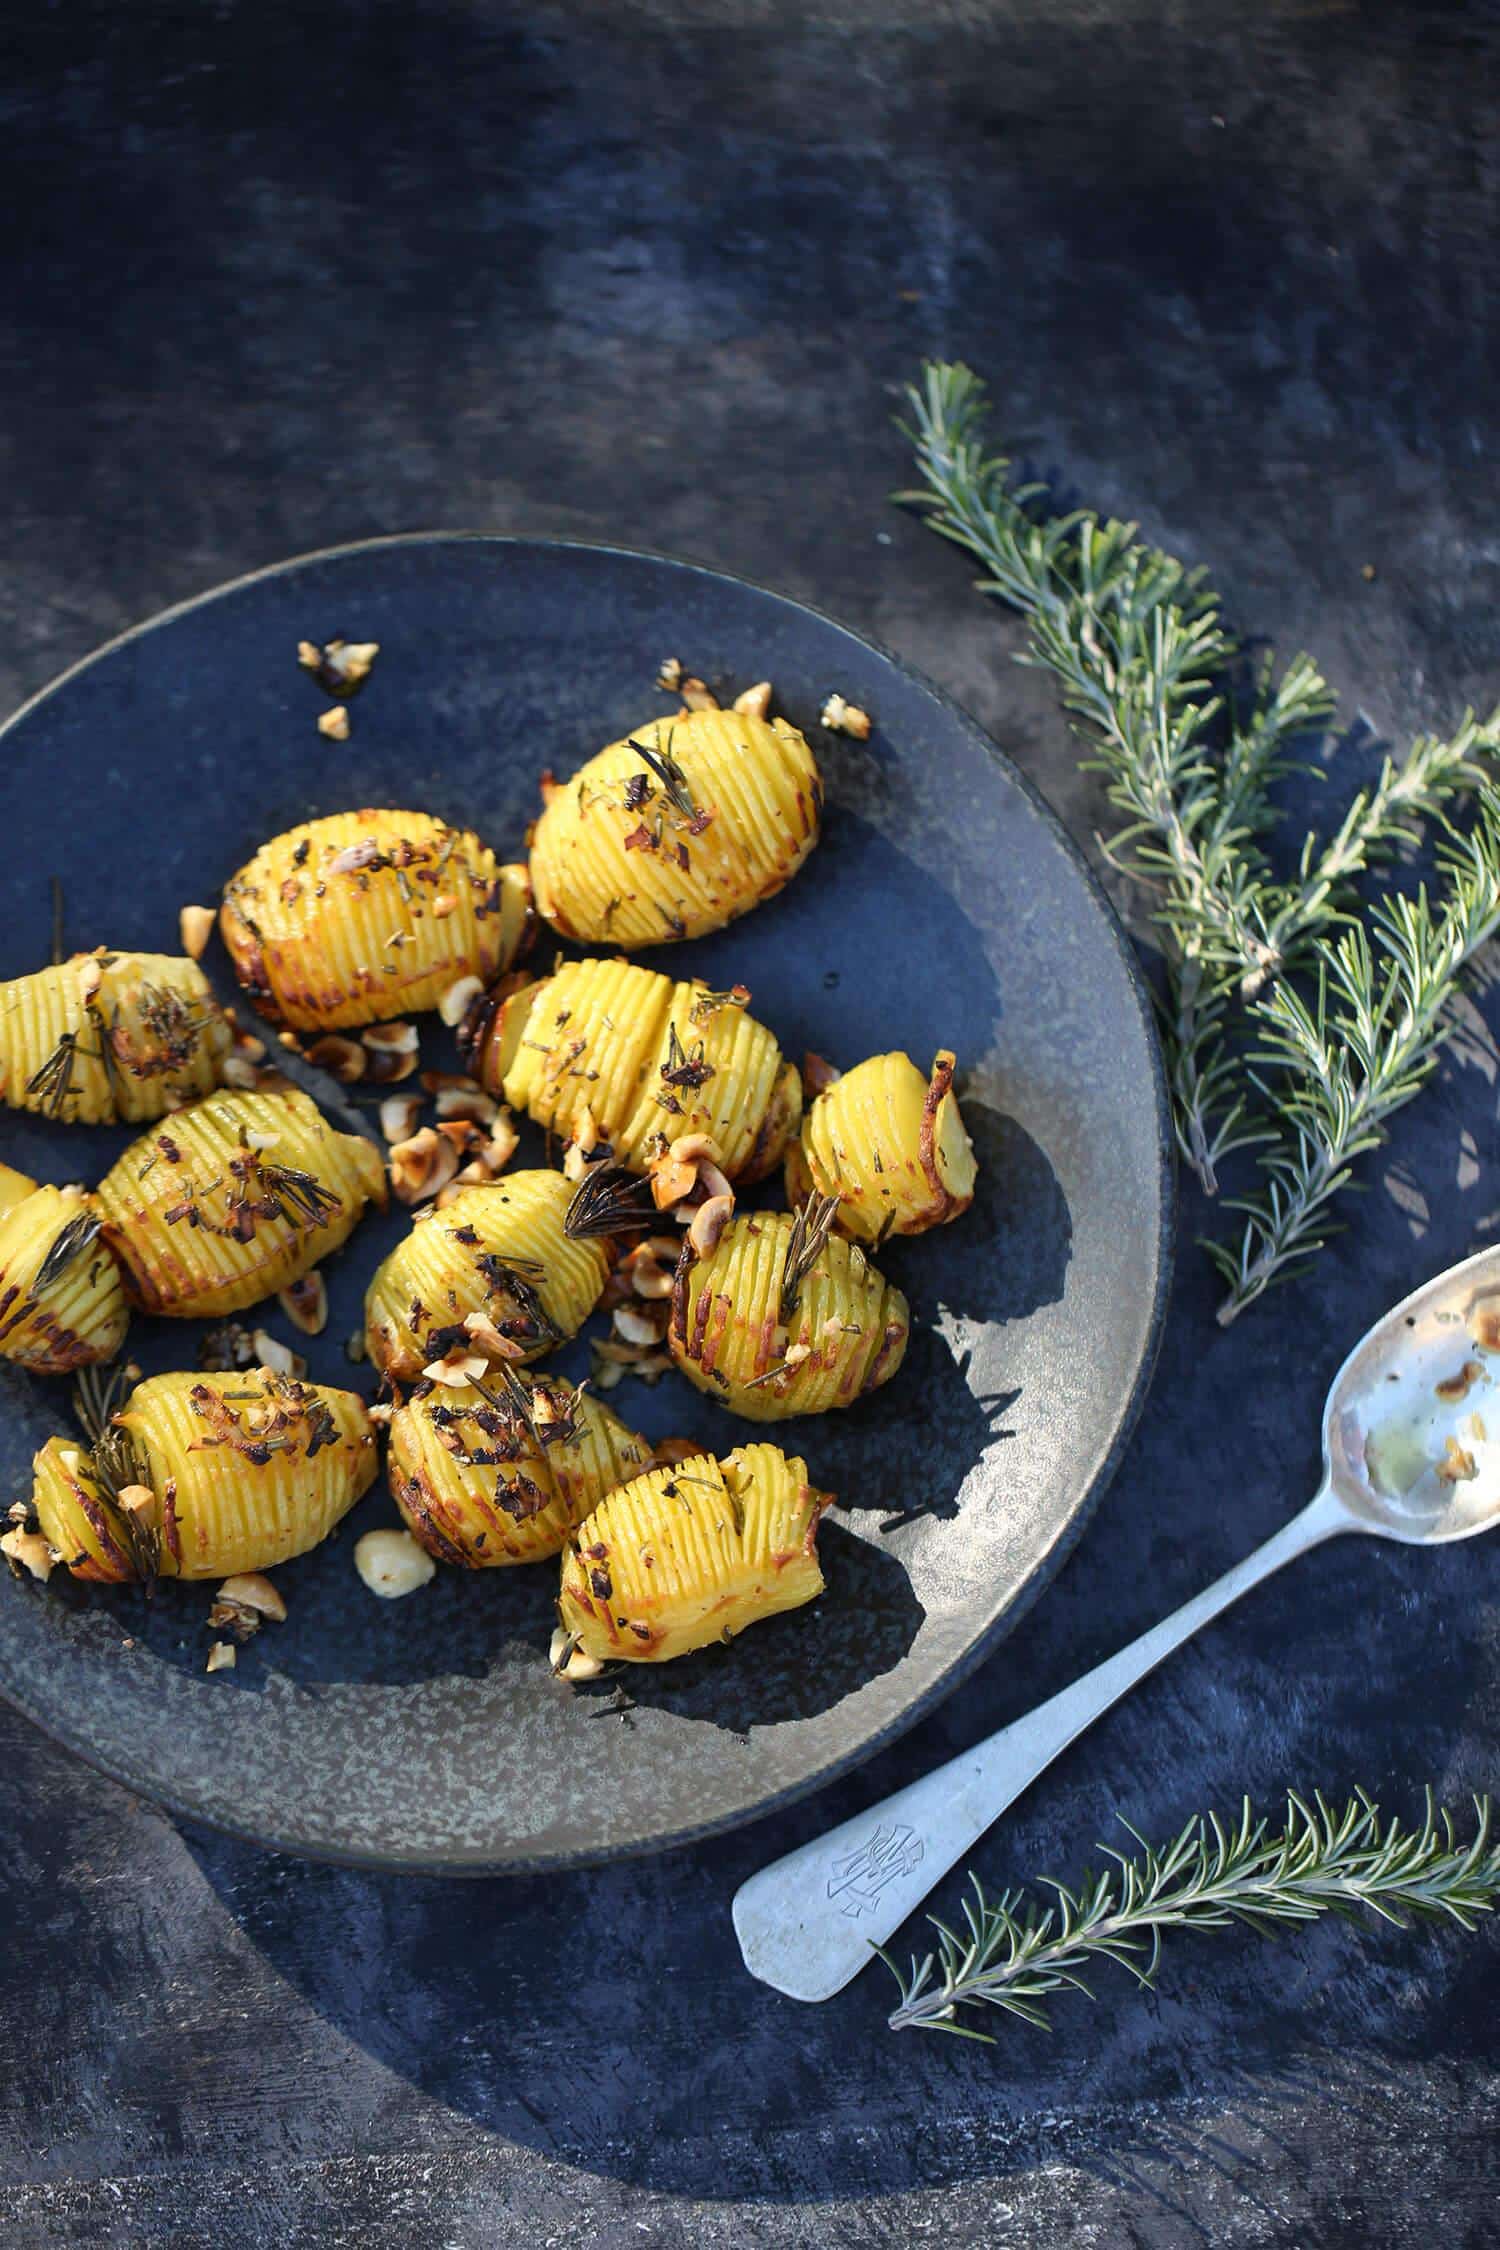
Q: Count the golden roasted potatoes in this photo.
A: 12